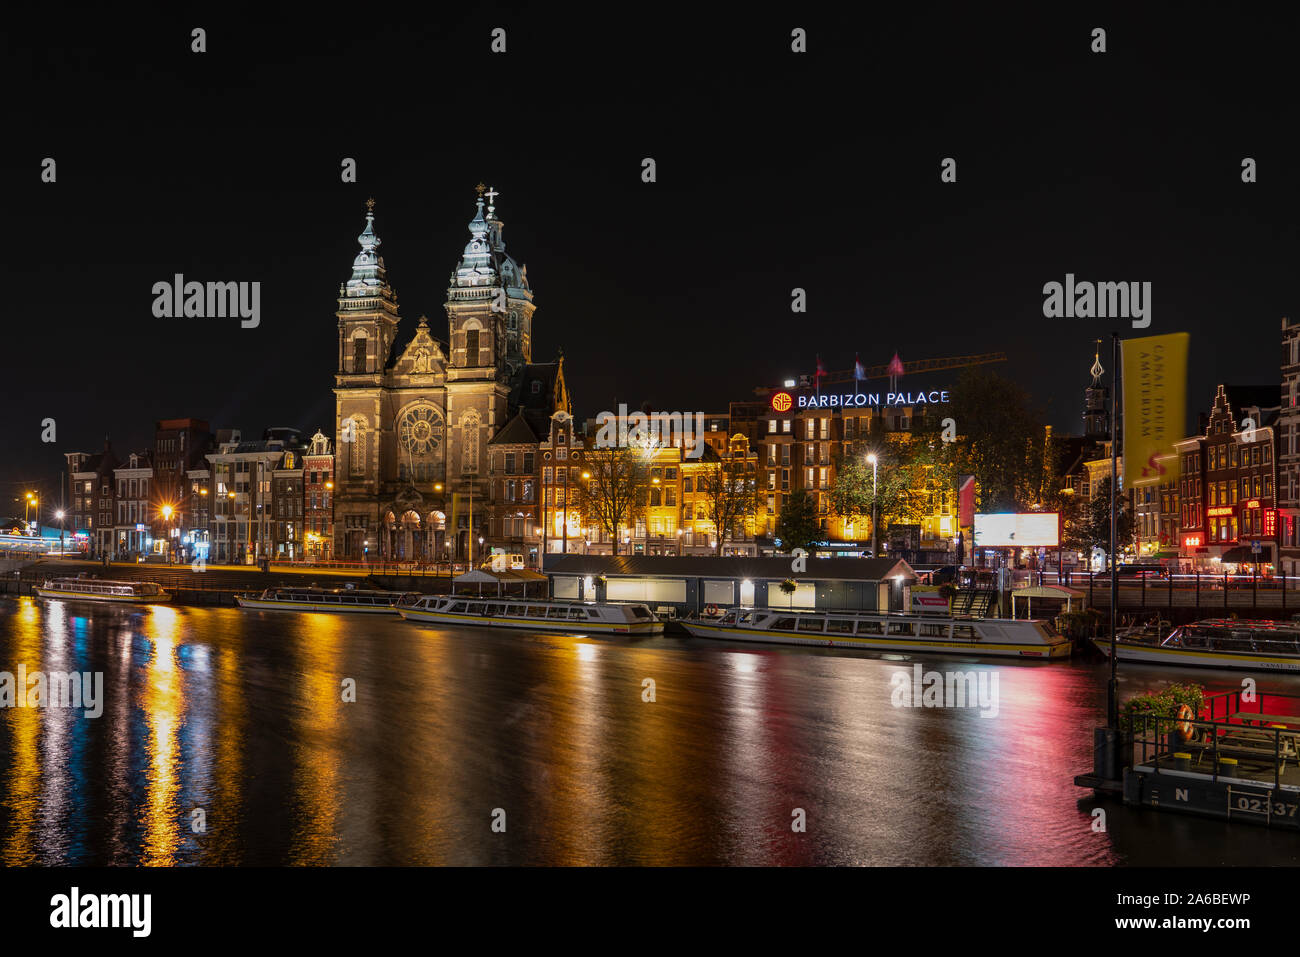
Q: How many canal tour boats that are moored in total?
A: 5